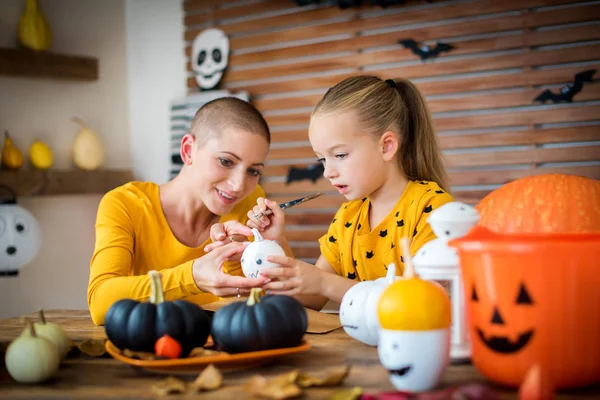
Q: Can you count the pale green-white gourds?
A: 2